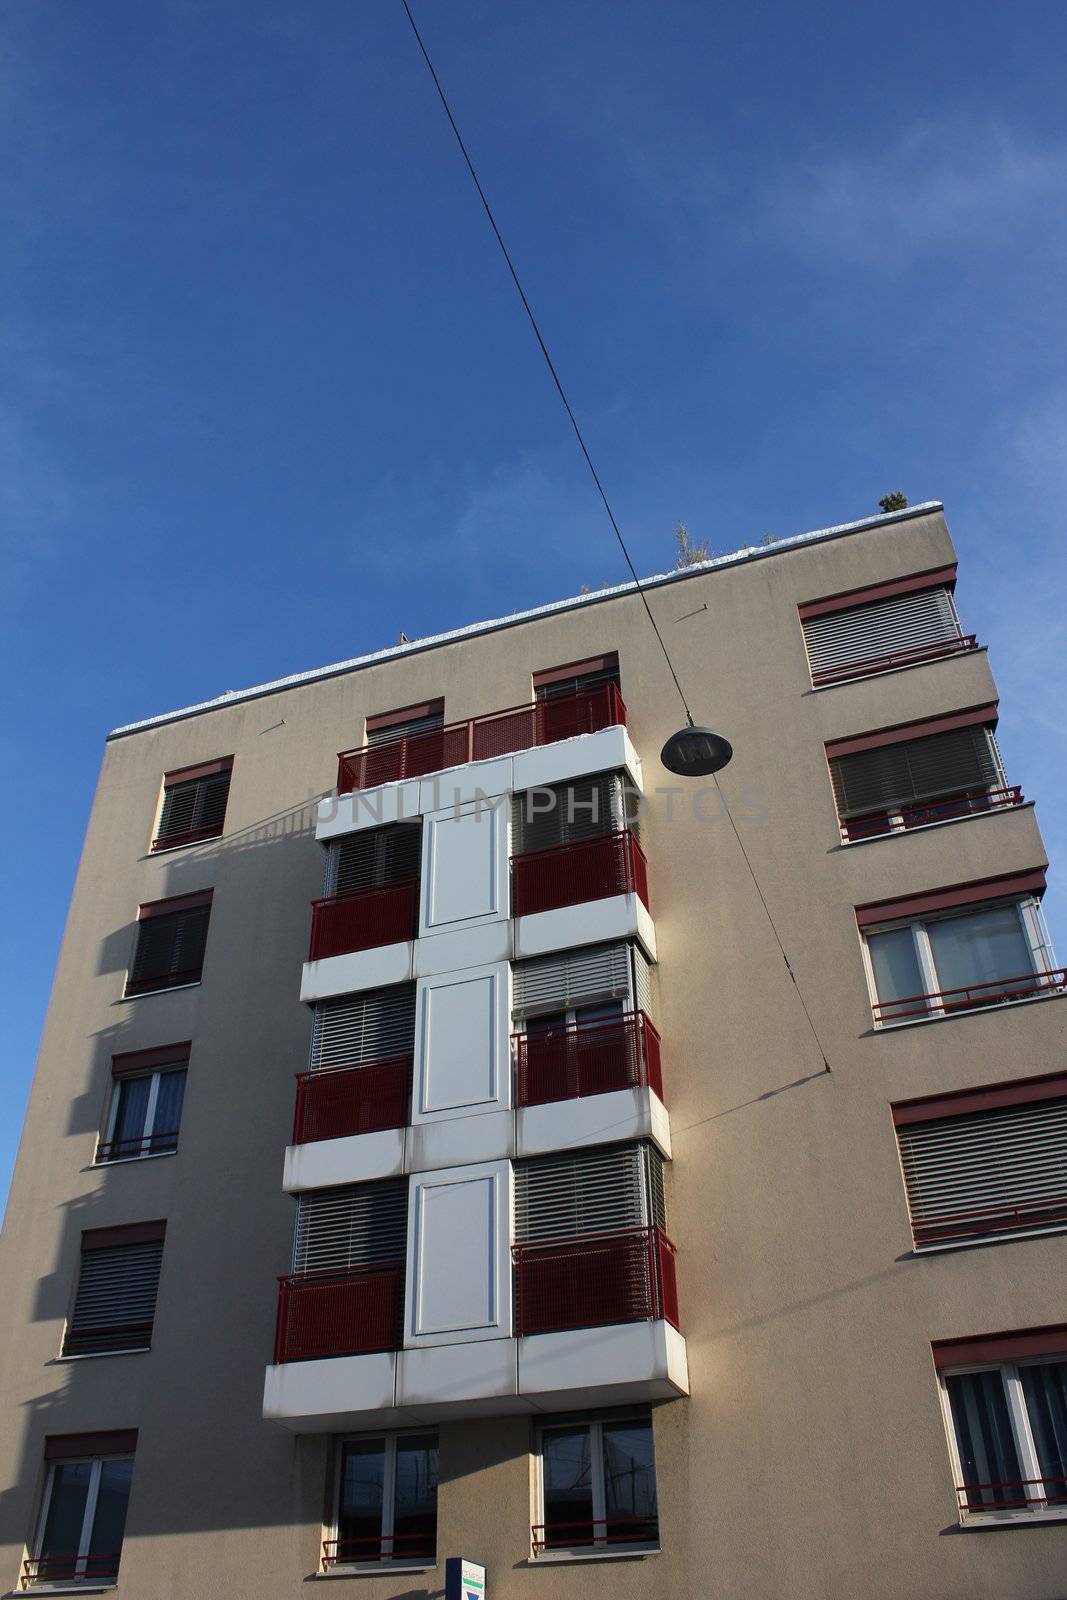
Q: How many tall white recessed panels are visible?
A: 3